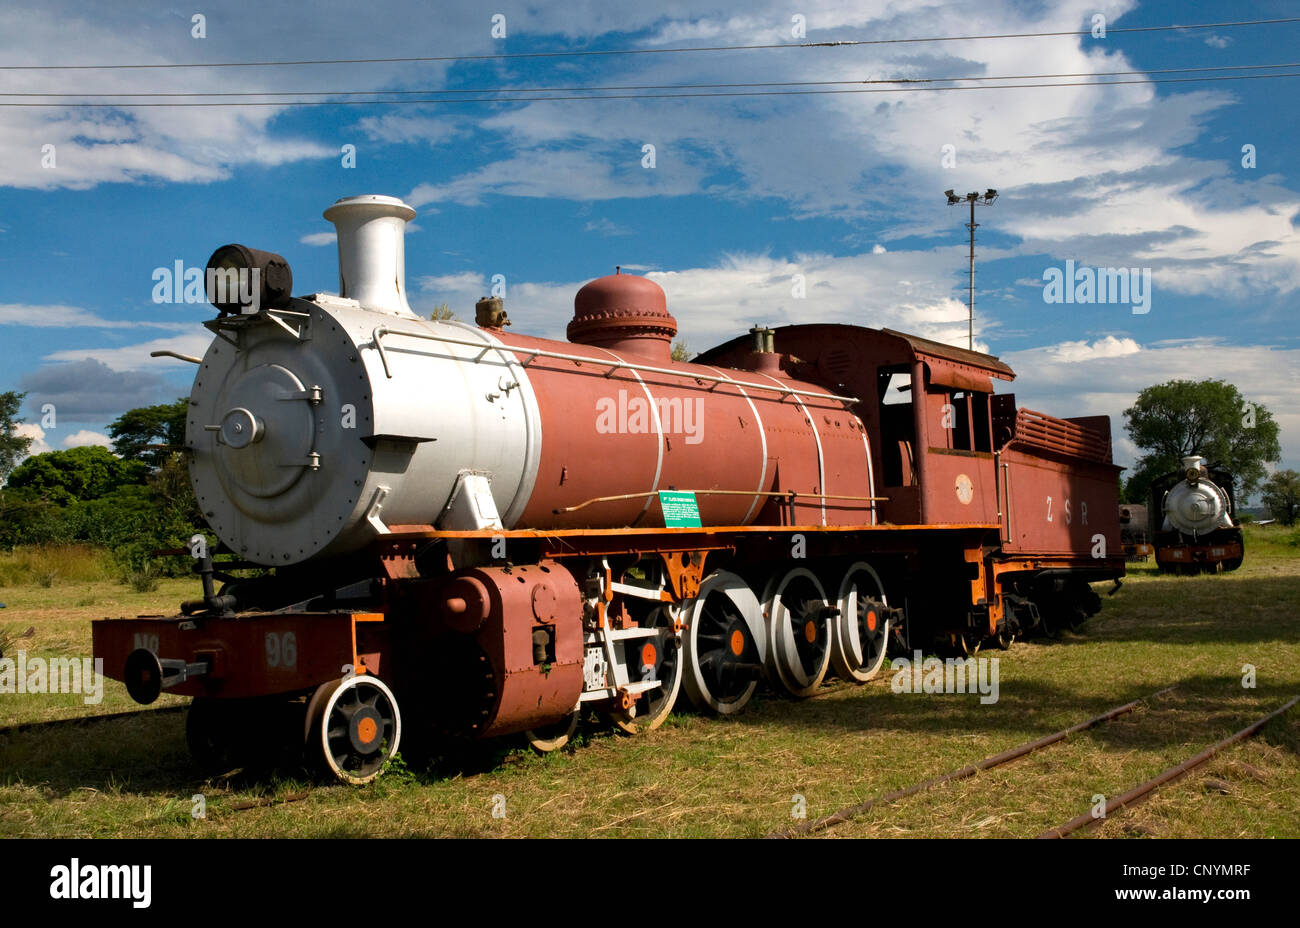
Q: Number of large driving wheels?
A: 4